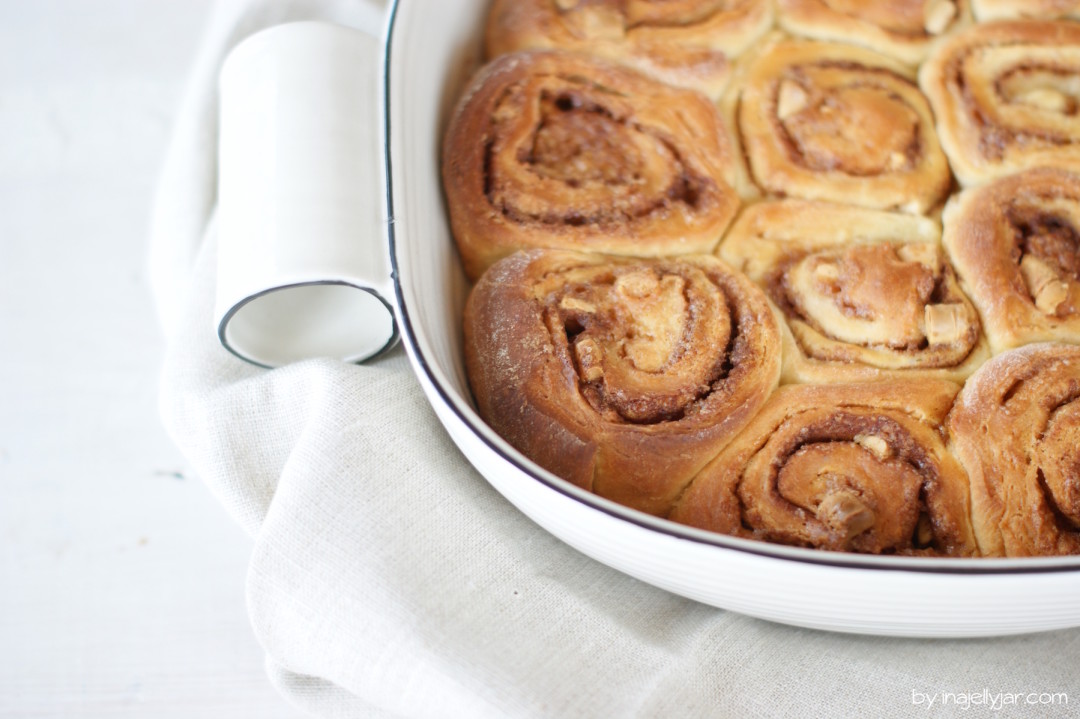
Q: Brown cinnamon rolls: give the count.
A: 11